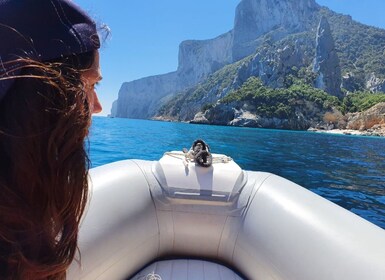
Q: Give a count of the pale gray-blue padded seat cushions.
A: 1